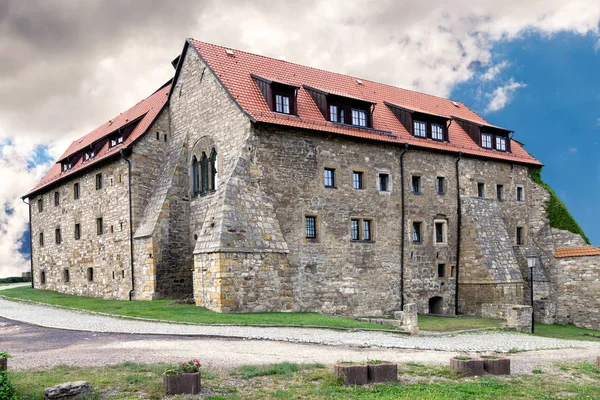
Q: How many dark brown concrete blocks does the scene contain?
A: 5